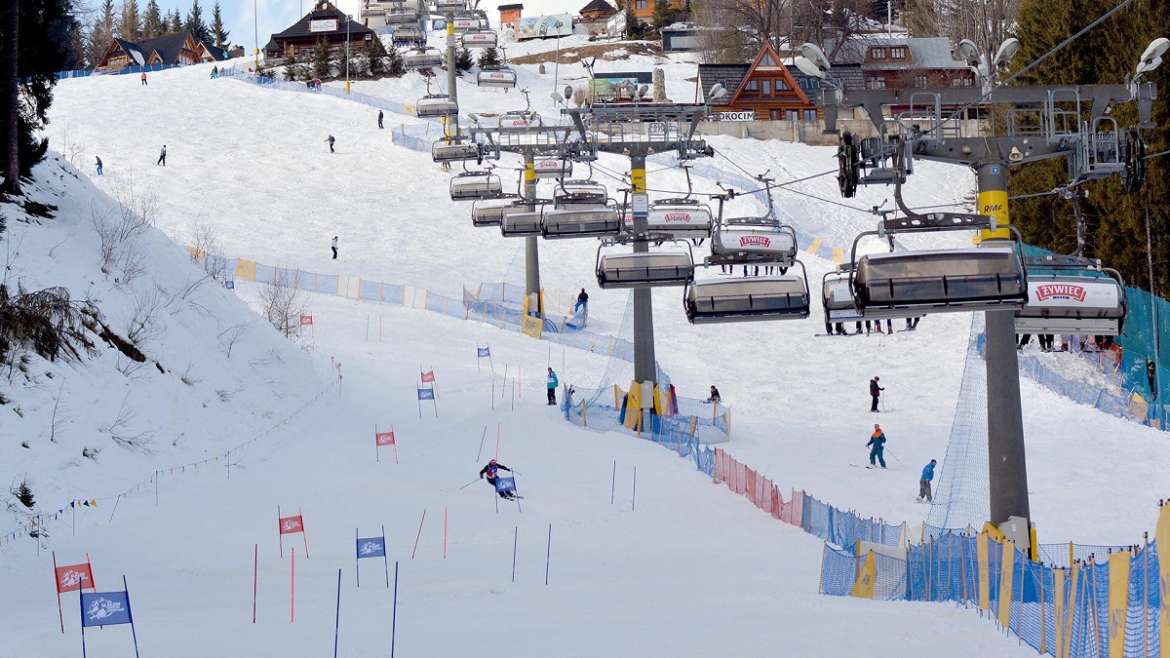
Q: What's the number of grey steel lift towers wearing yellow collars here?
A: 4